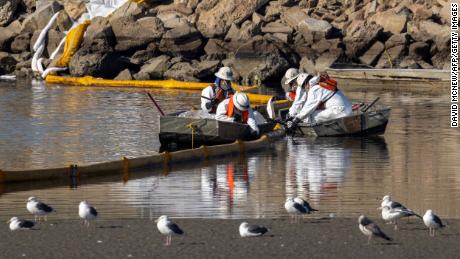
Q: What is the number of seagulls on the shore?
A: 11